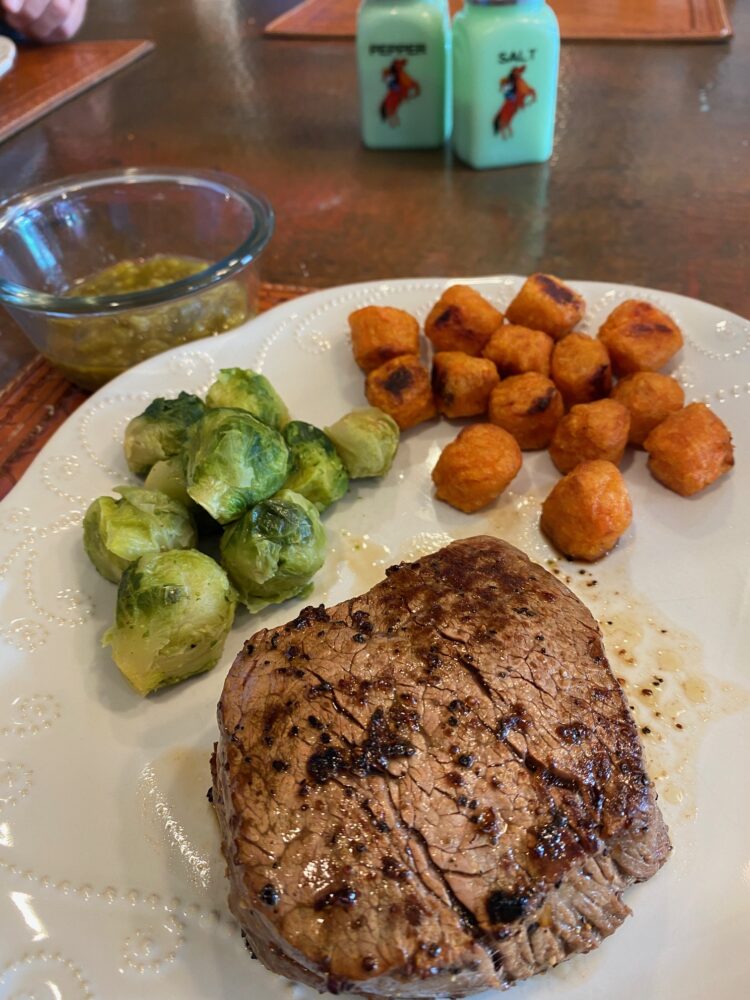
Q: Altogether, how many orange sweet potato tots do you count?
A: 14